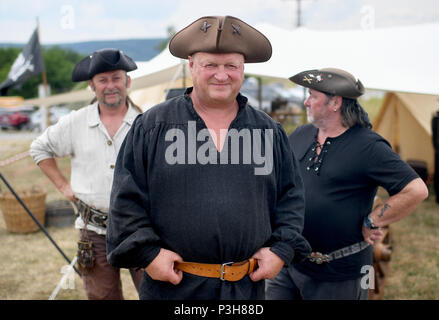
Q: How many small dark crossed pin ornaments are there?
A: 2